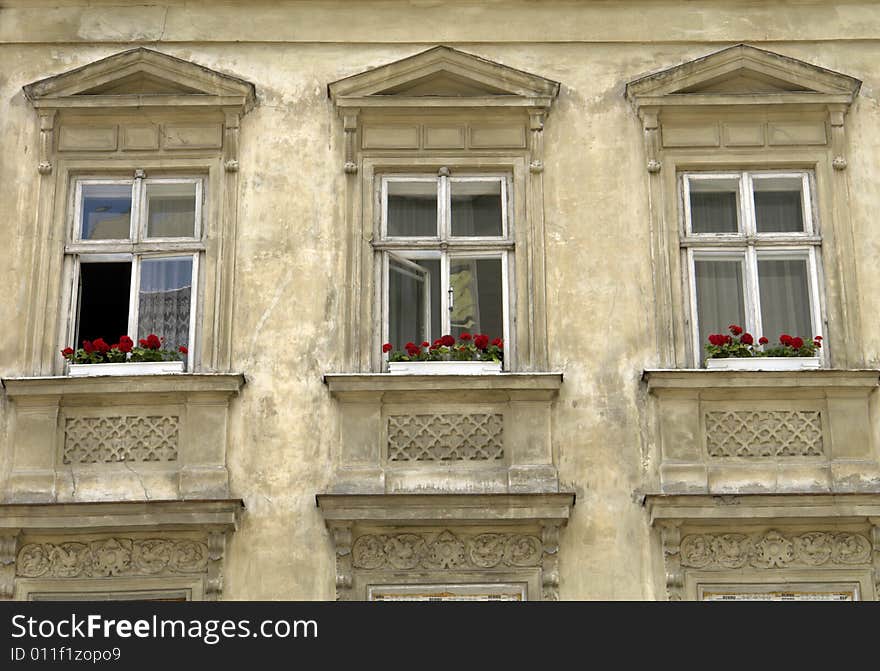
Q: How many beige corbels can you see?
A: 12